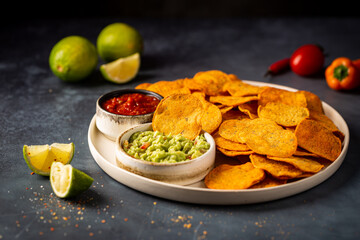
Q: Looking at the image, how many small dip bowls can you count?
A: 2